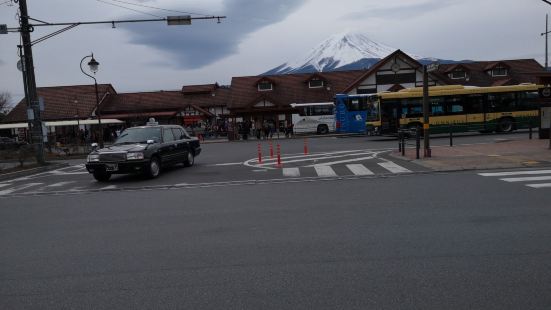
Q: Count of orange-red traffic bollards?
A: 4